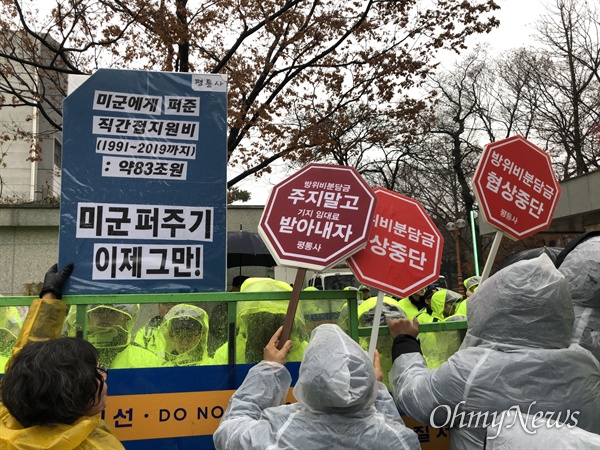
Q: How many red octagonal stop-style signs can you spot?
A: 3